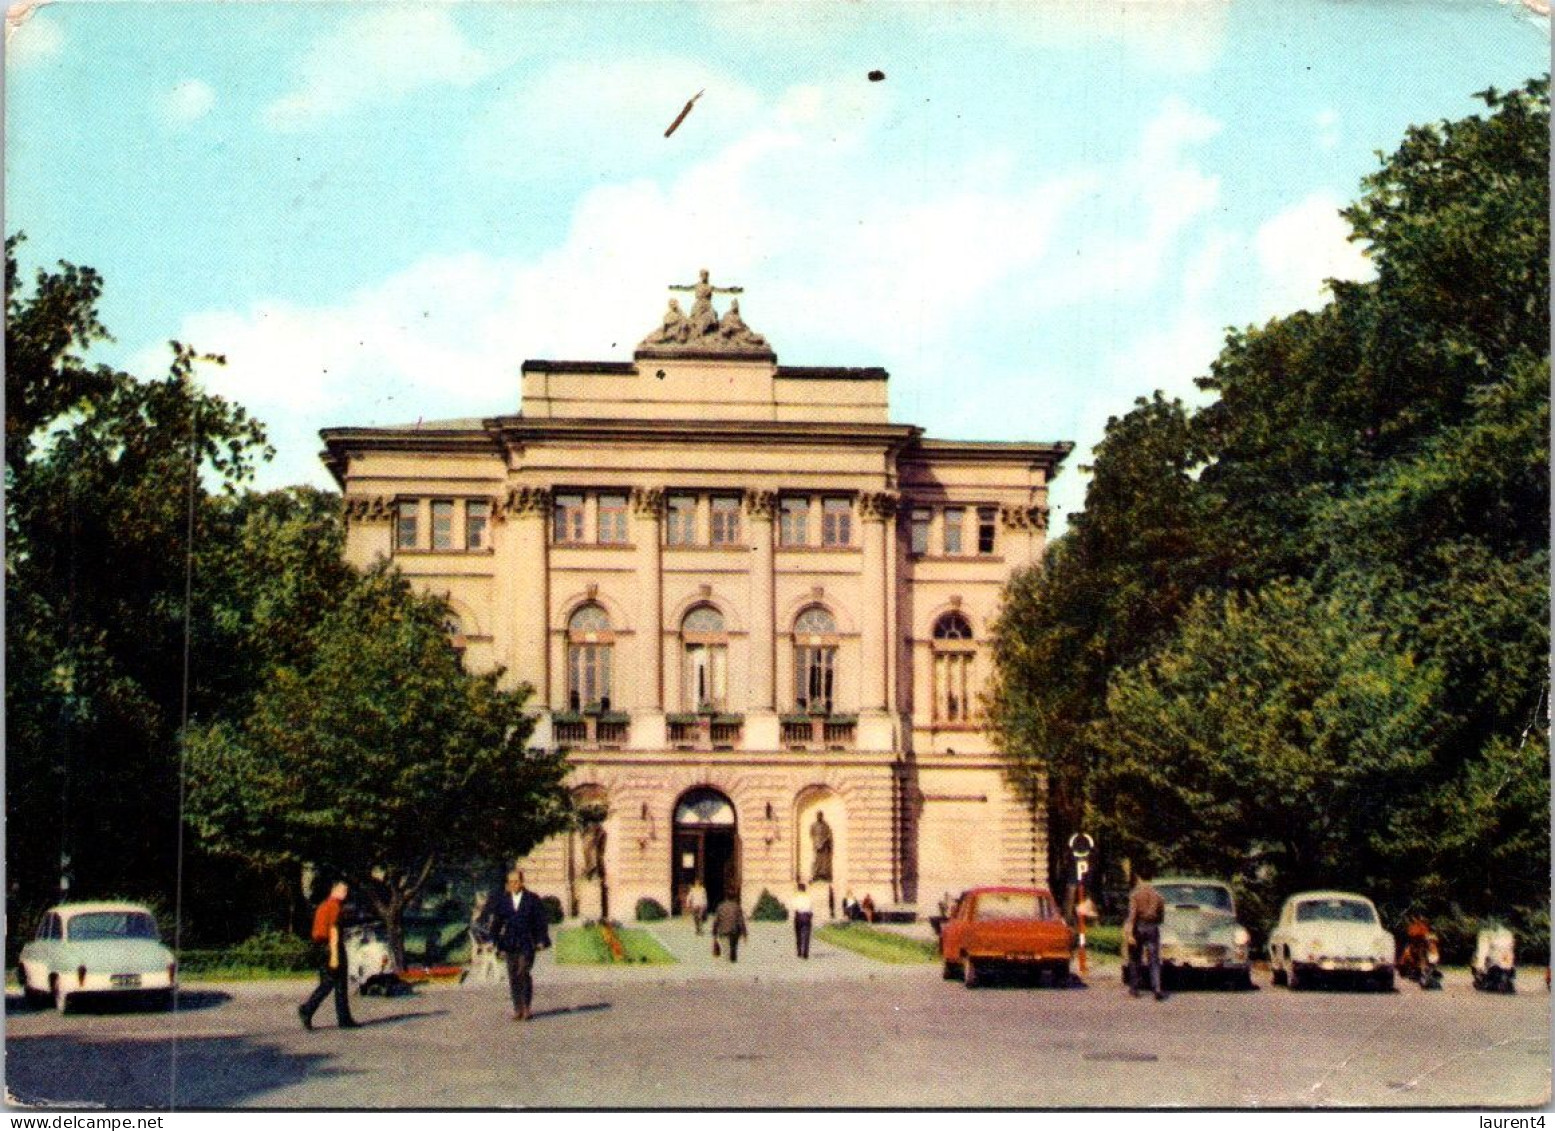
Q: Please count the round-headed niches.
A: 2